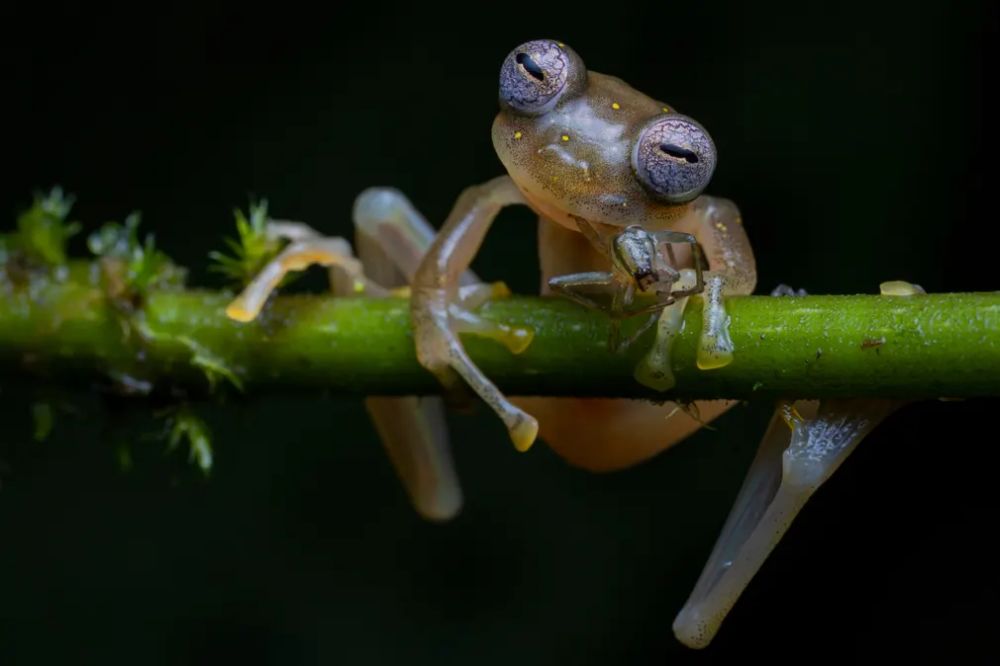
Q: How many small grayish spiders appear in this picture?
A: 1